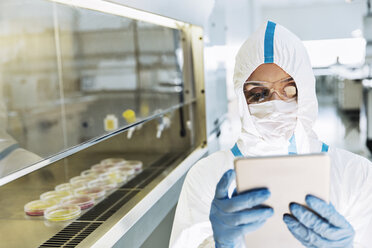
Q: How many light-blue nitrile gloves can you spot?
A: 2